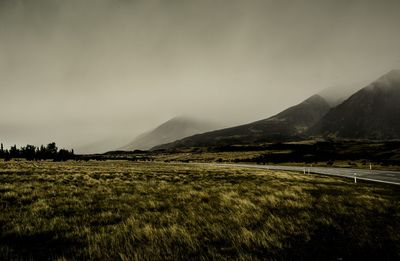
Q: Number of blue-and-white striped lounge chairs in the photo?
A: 0